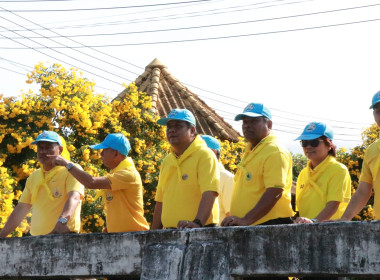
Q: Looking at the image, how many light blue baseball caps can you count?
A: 7